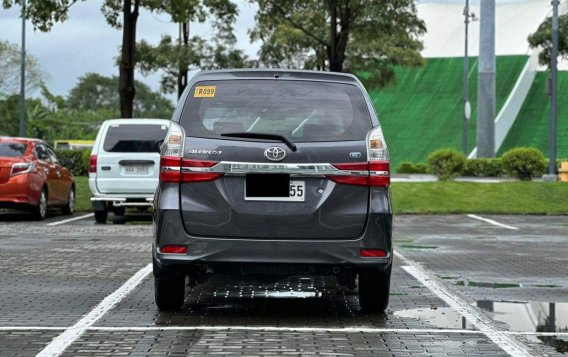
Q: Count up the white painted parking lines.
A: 5